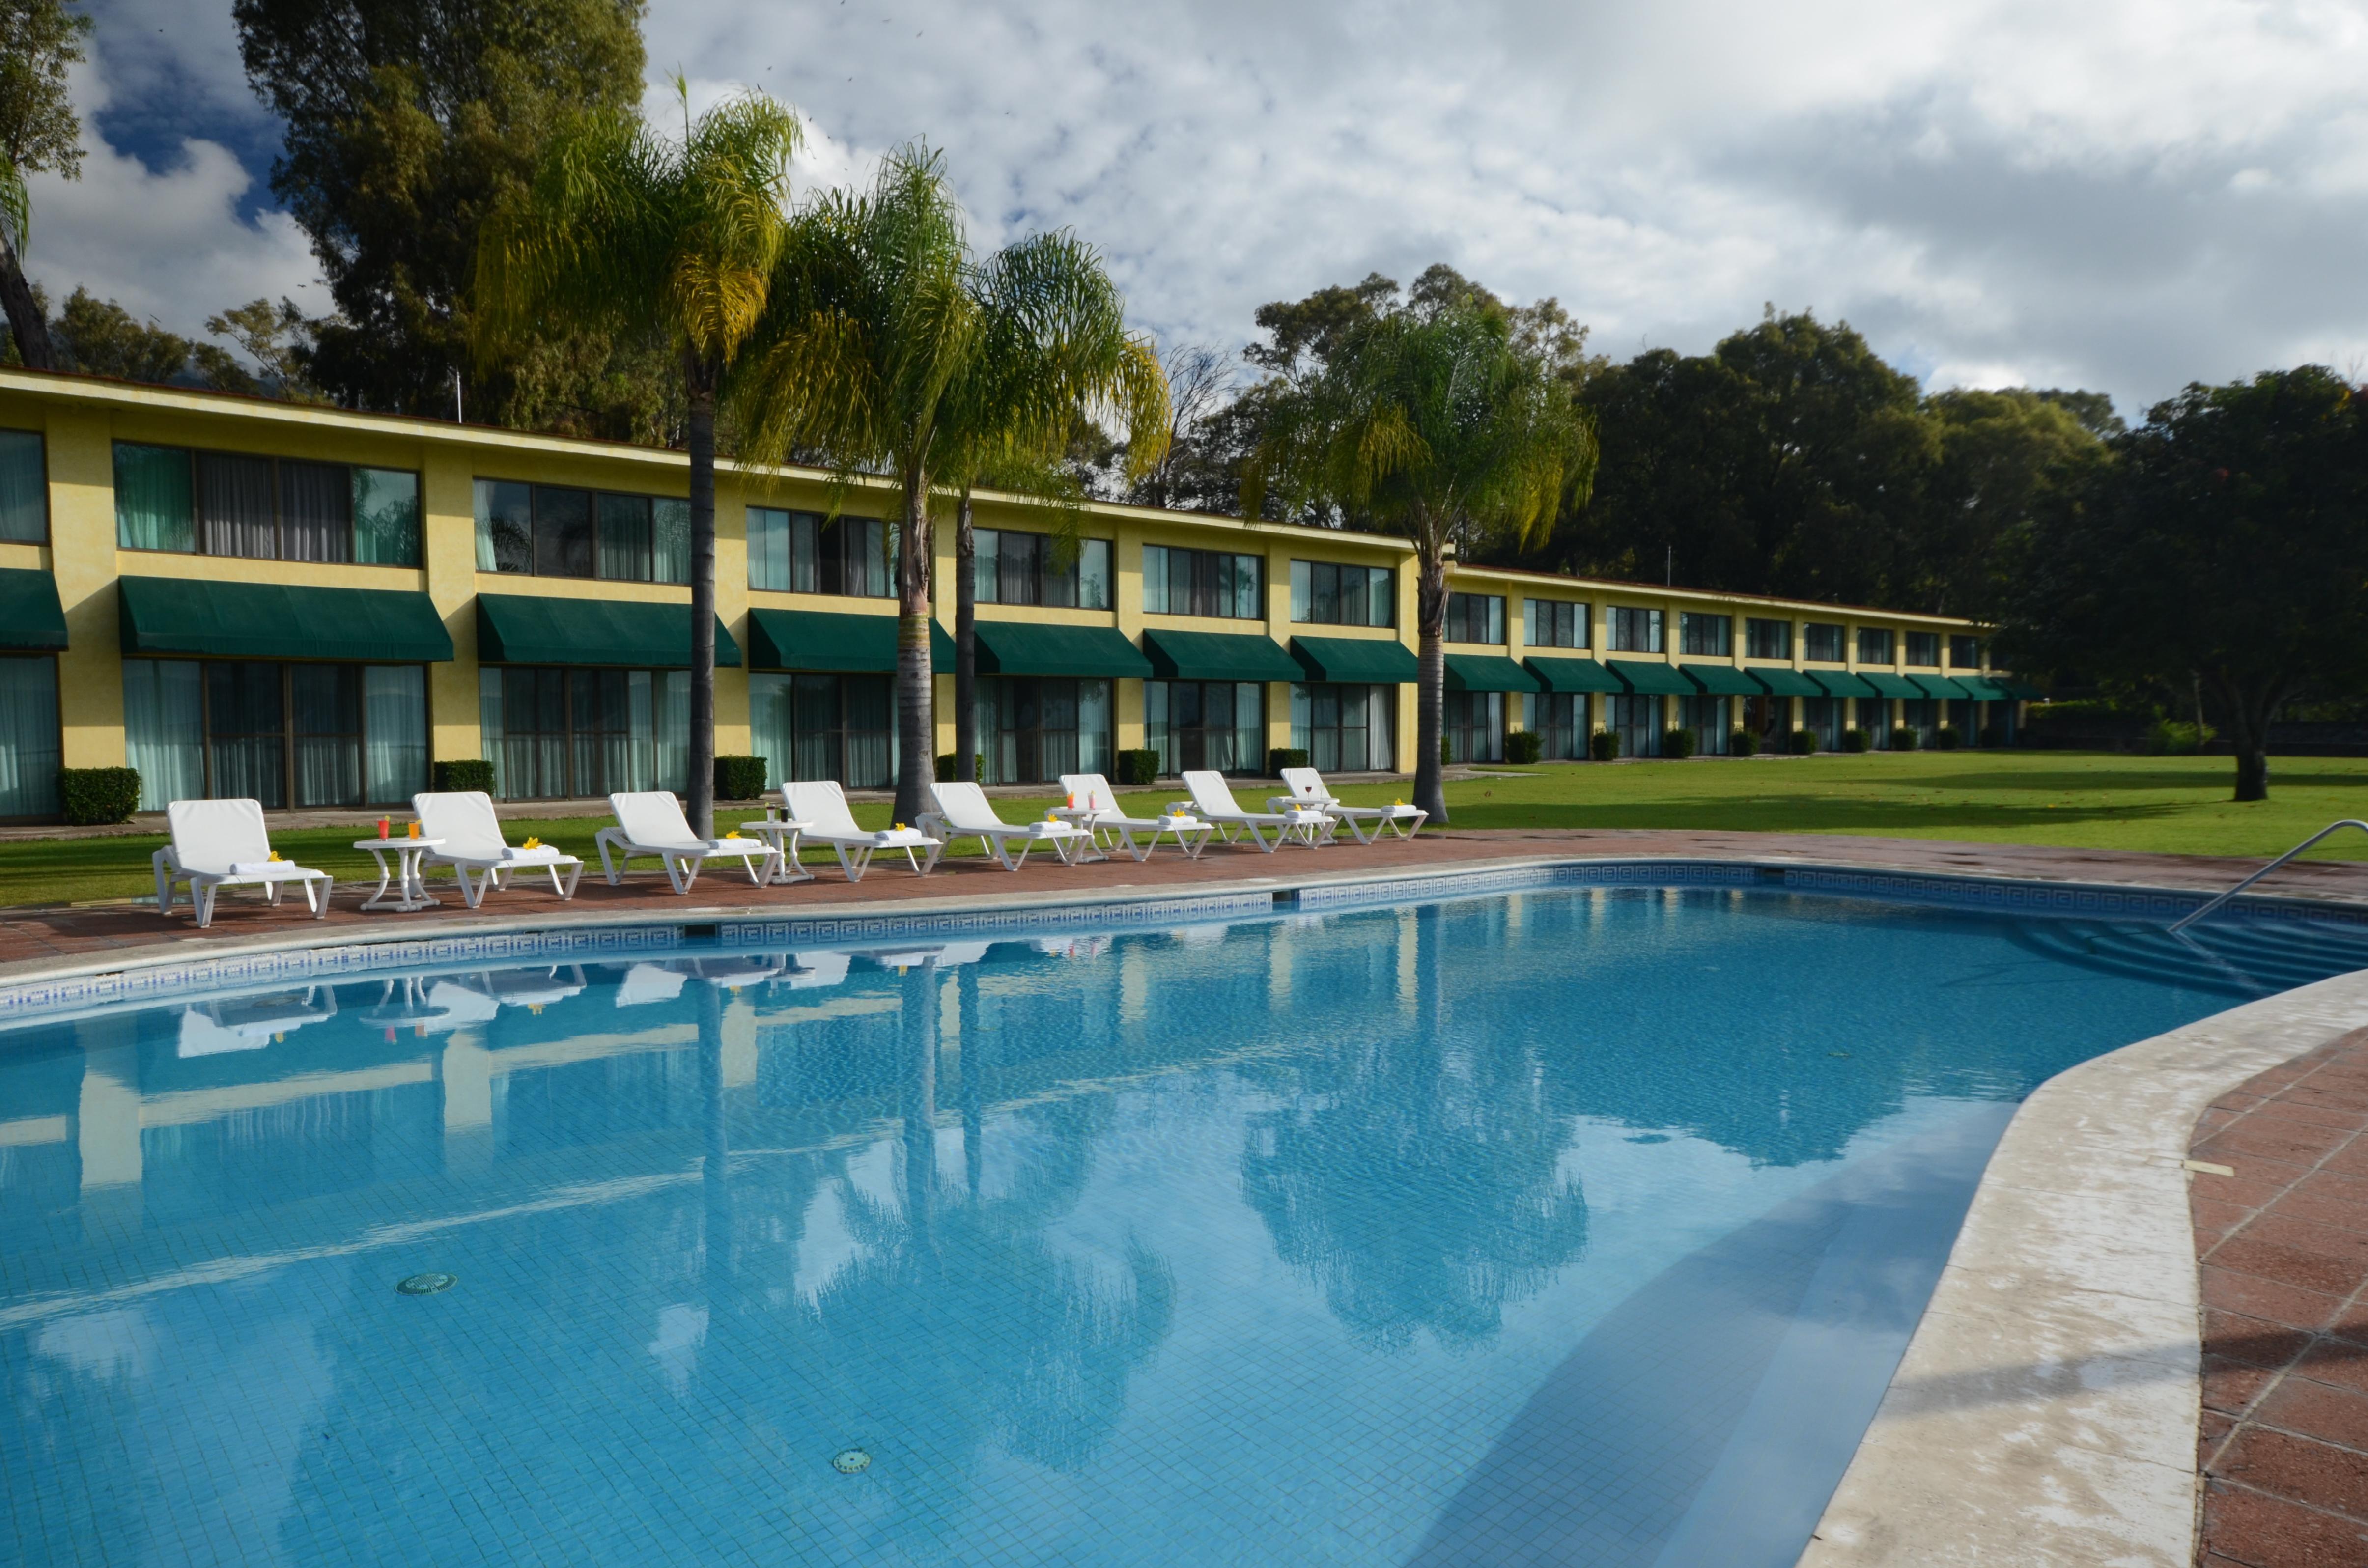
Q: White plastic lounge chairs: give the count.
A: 8